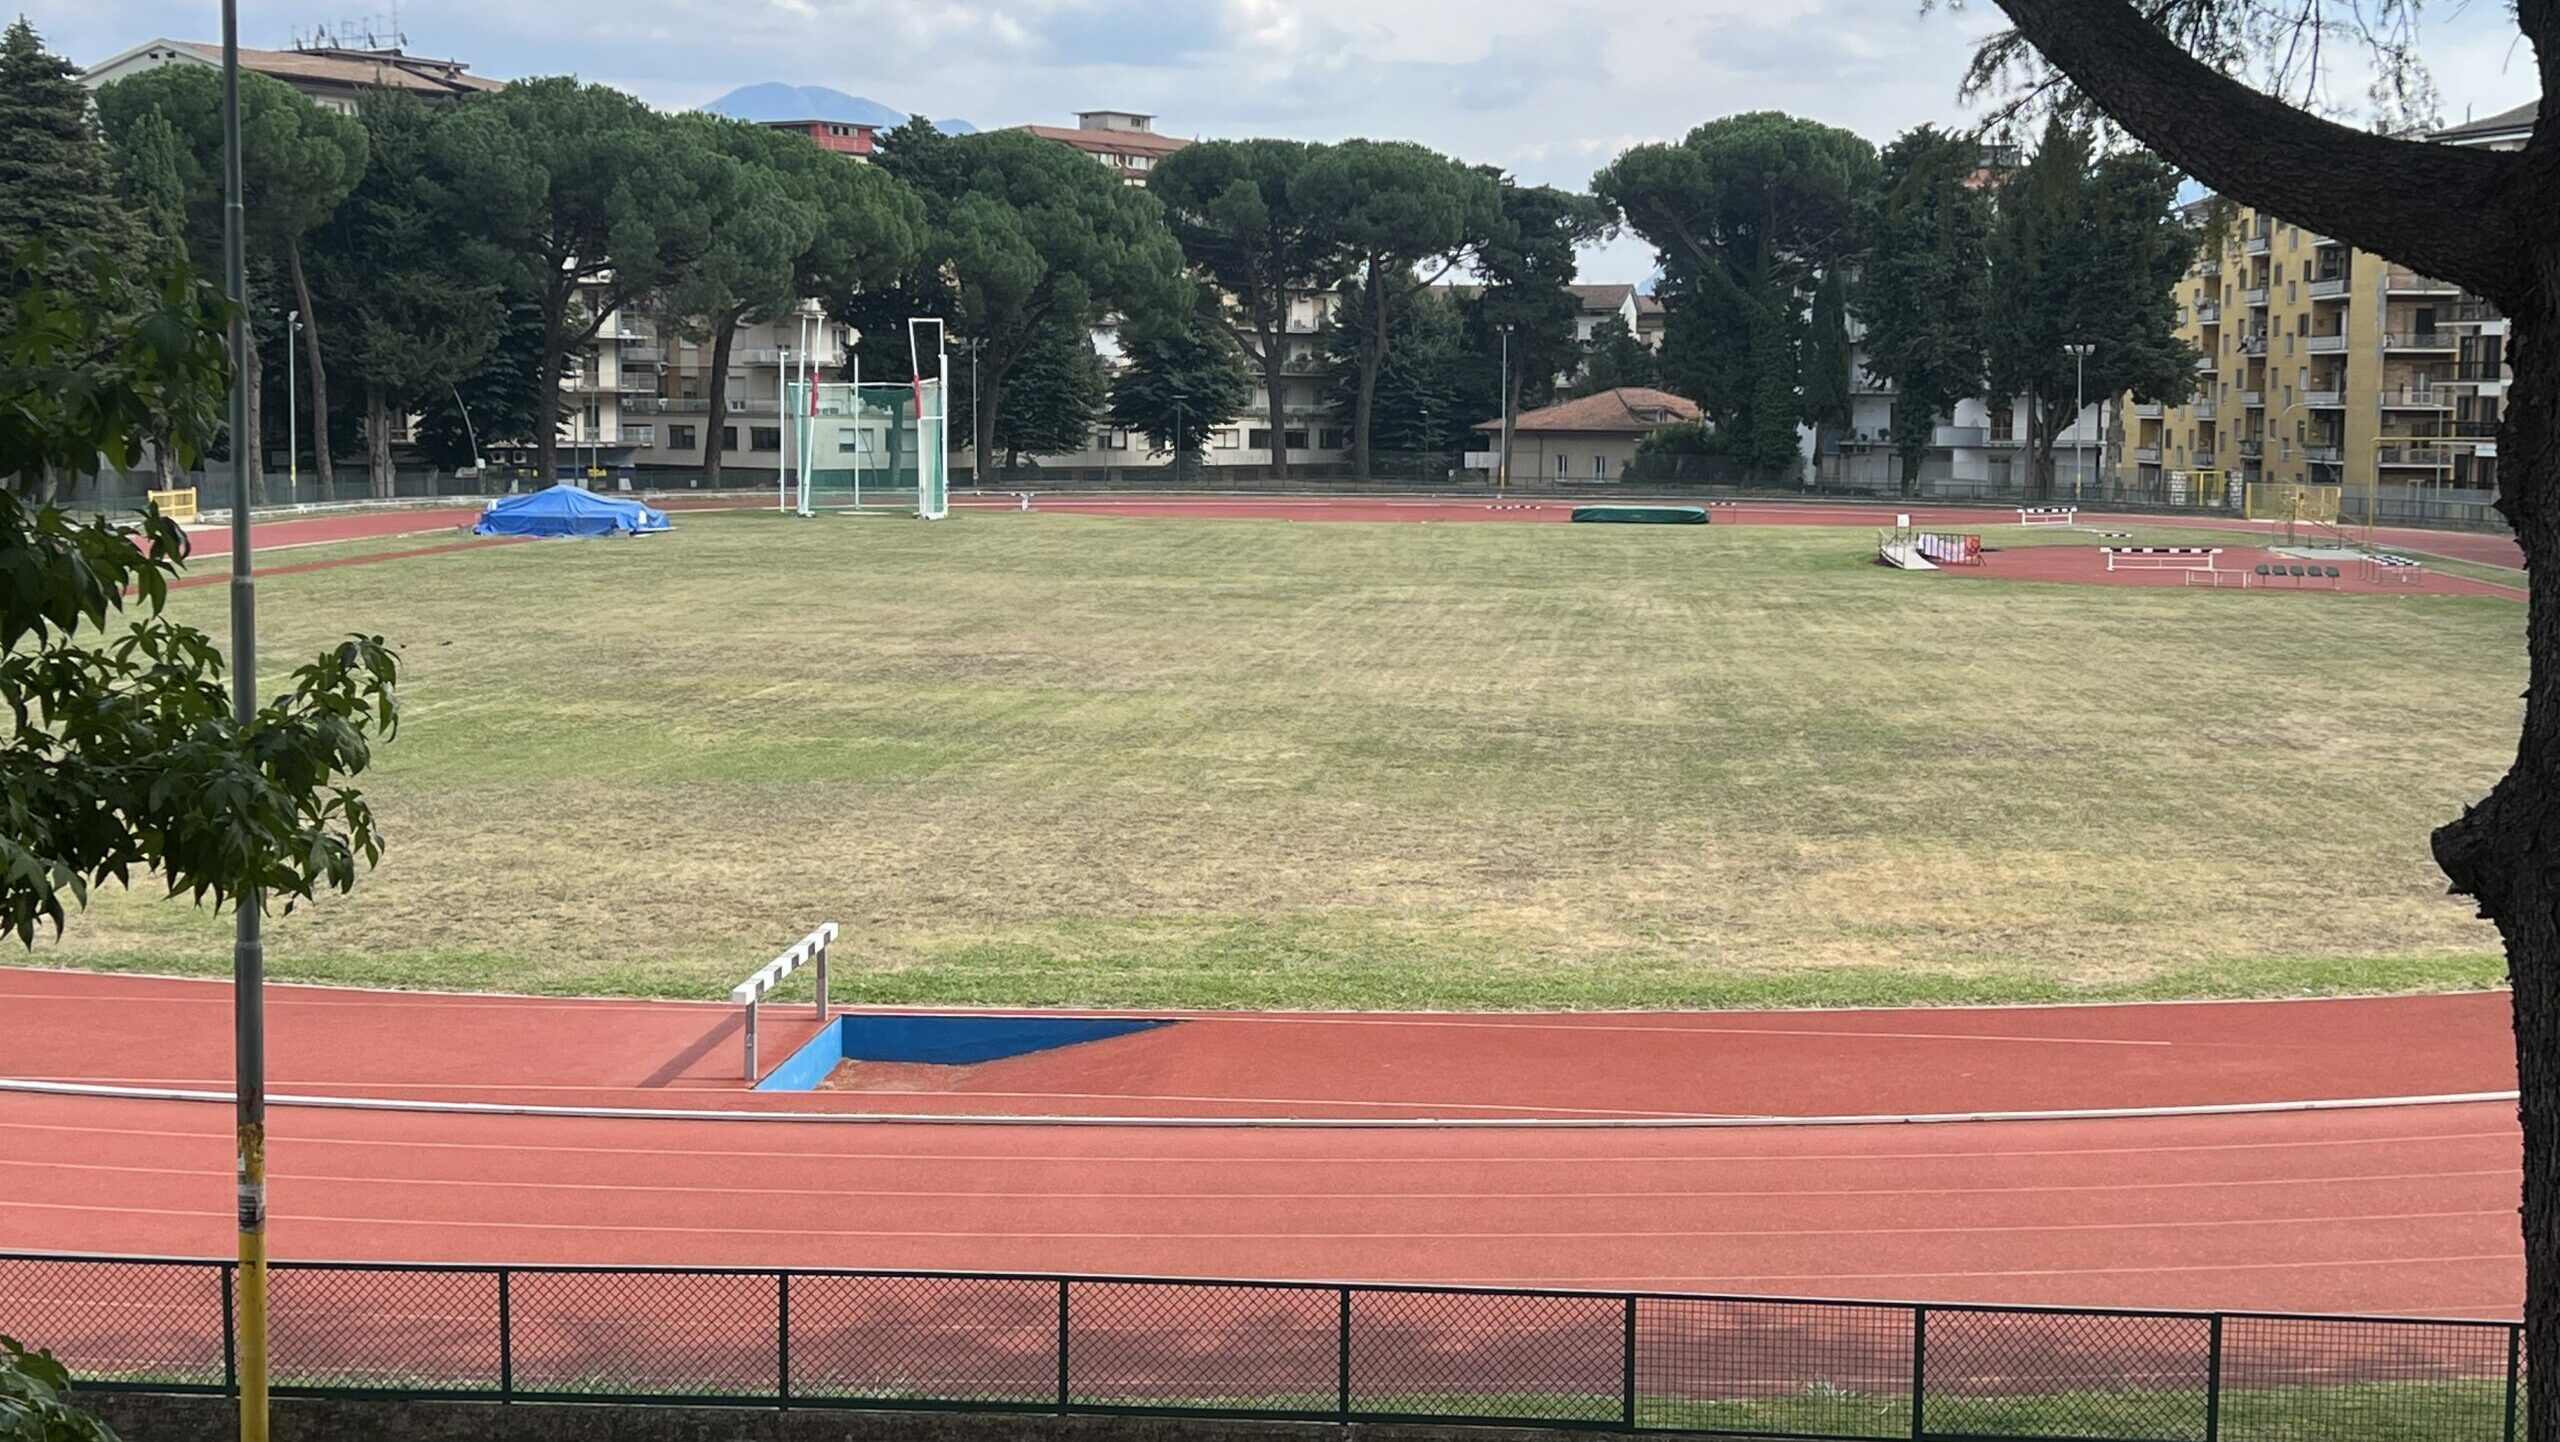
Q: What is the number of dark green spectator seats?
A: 5